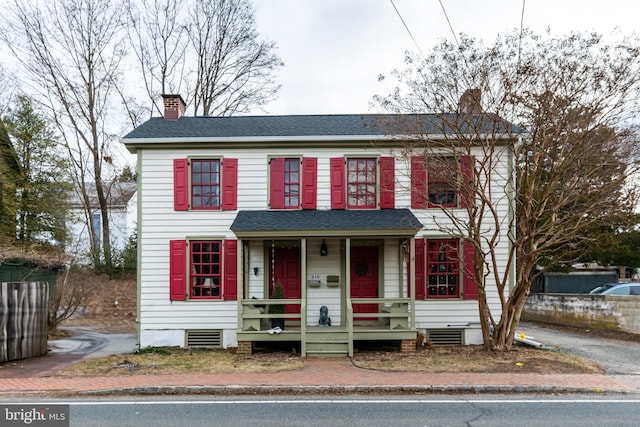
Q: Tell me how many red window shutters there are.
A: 12